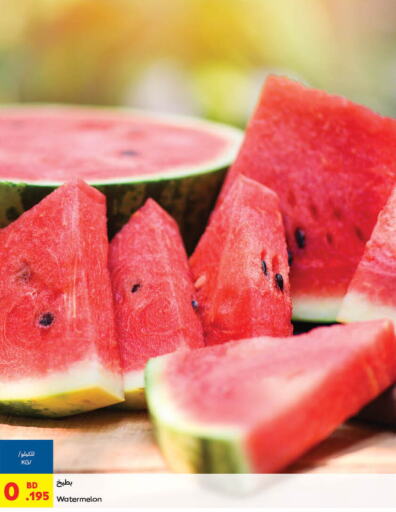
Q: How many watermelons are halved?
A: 1